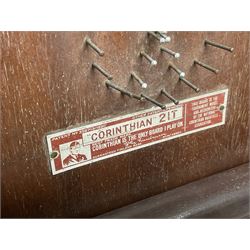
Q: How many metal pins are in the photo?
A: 15